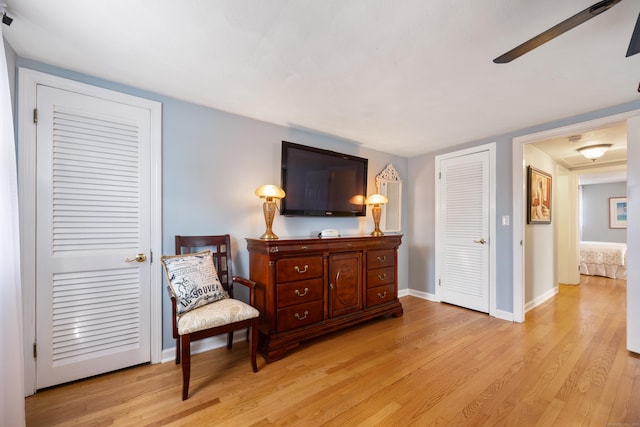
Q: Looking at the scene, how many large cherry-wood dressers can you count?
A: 1